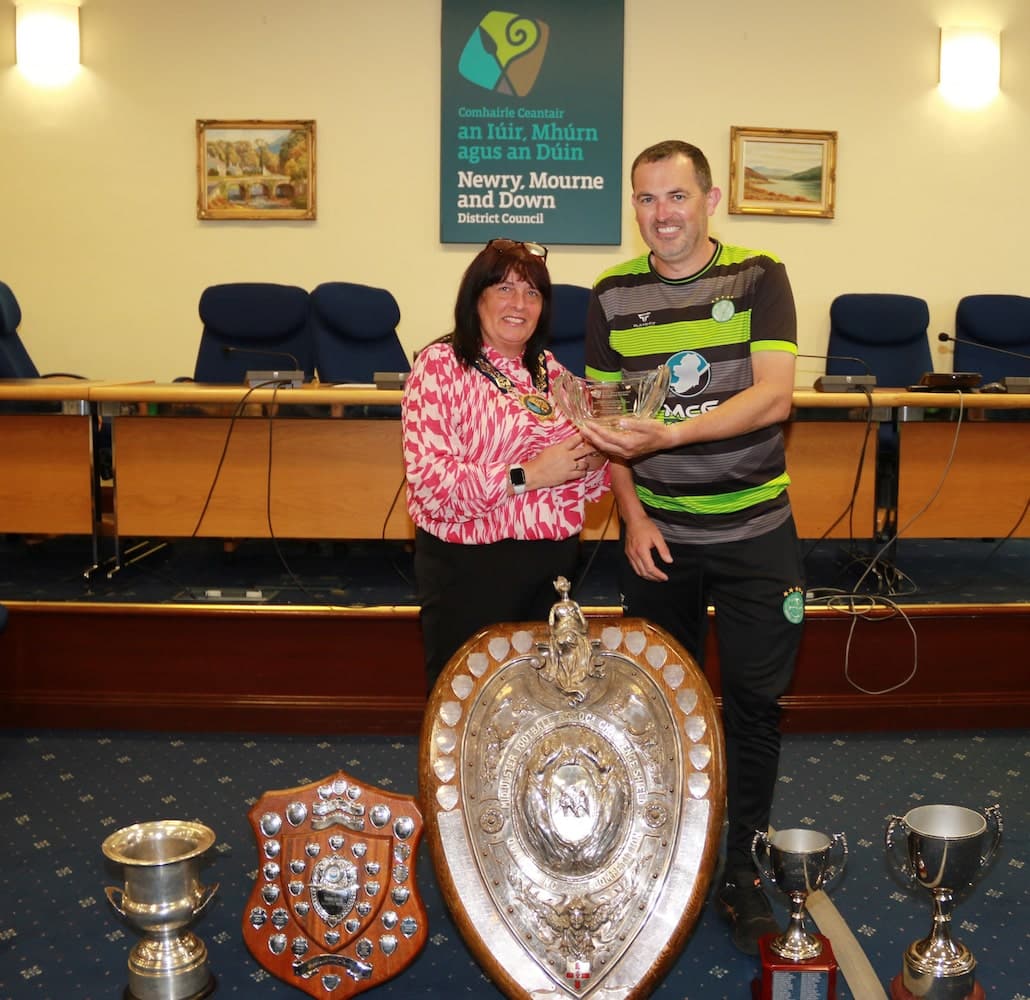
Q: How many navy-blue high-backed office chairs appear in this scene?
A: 6